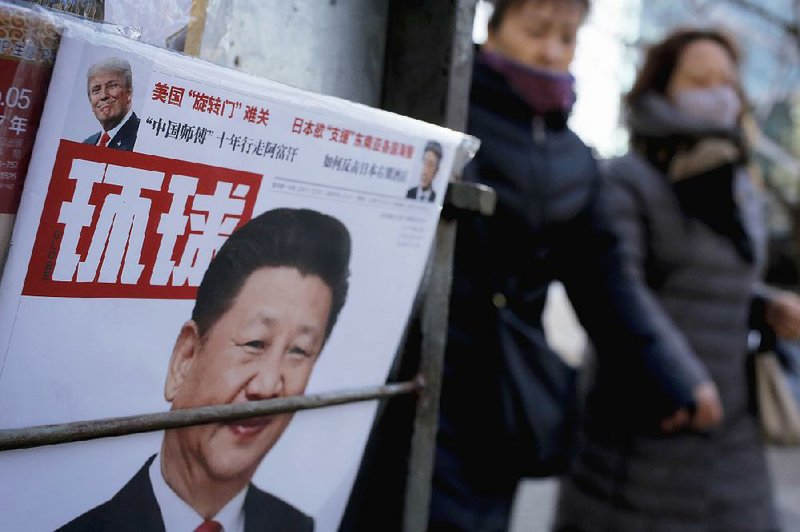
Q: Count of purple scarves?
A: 1